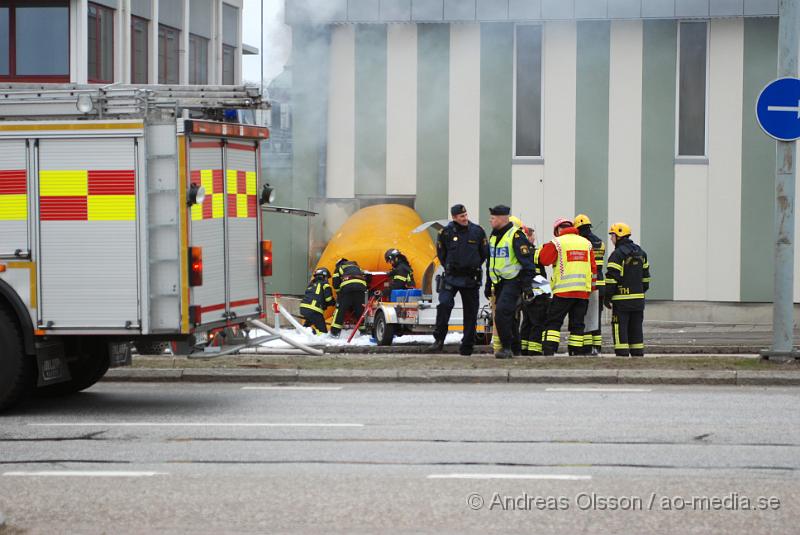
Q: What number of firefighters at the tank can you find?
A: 3